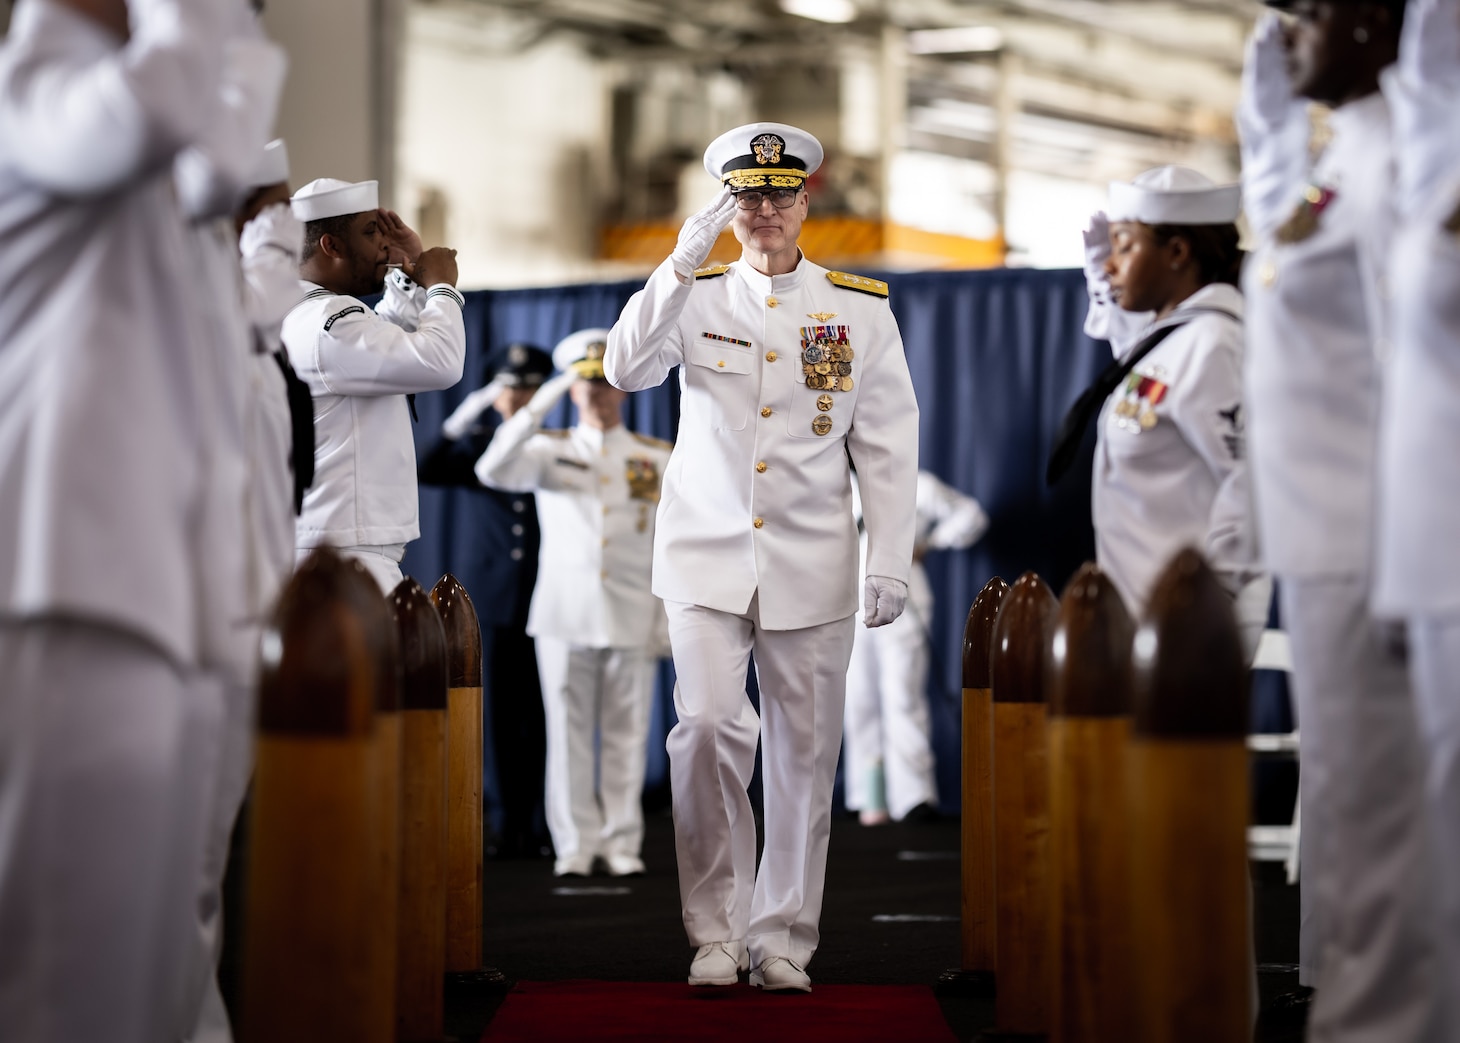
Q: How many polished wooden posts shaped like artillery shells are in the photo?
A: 8